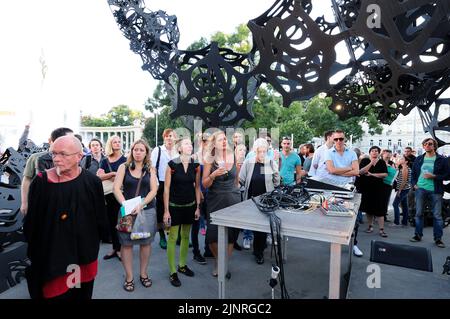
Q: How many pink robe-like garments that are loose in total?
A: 0